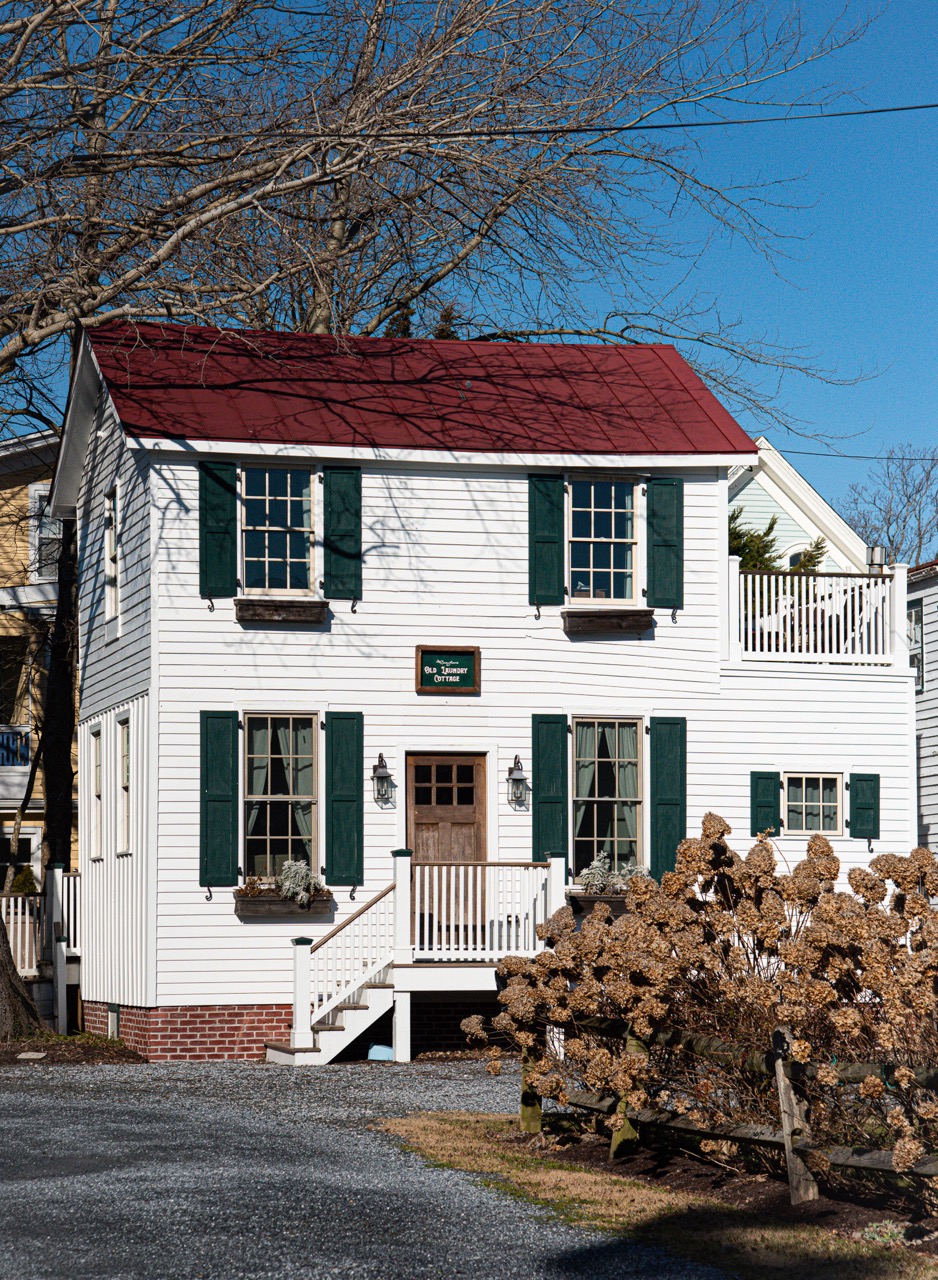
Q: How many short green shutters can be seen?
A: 2